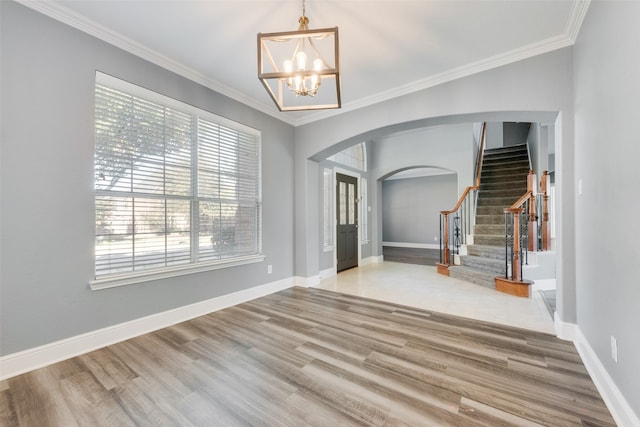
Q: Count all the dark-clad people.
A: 0